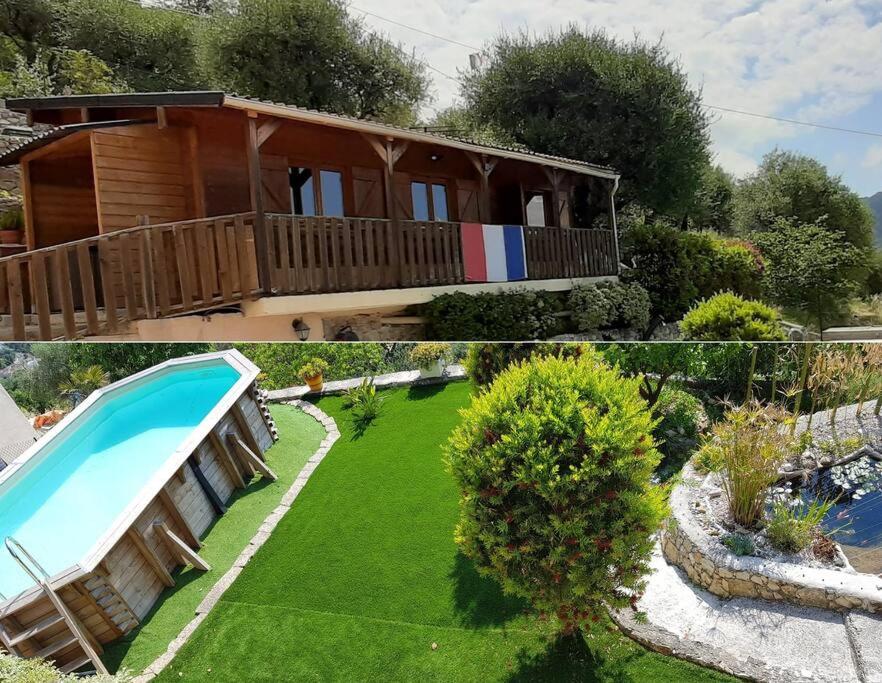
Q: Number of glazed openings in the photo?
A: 3